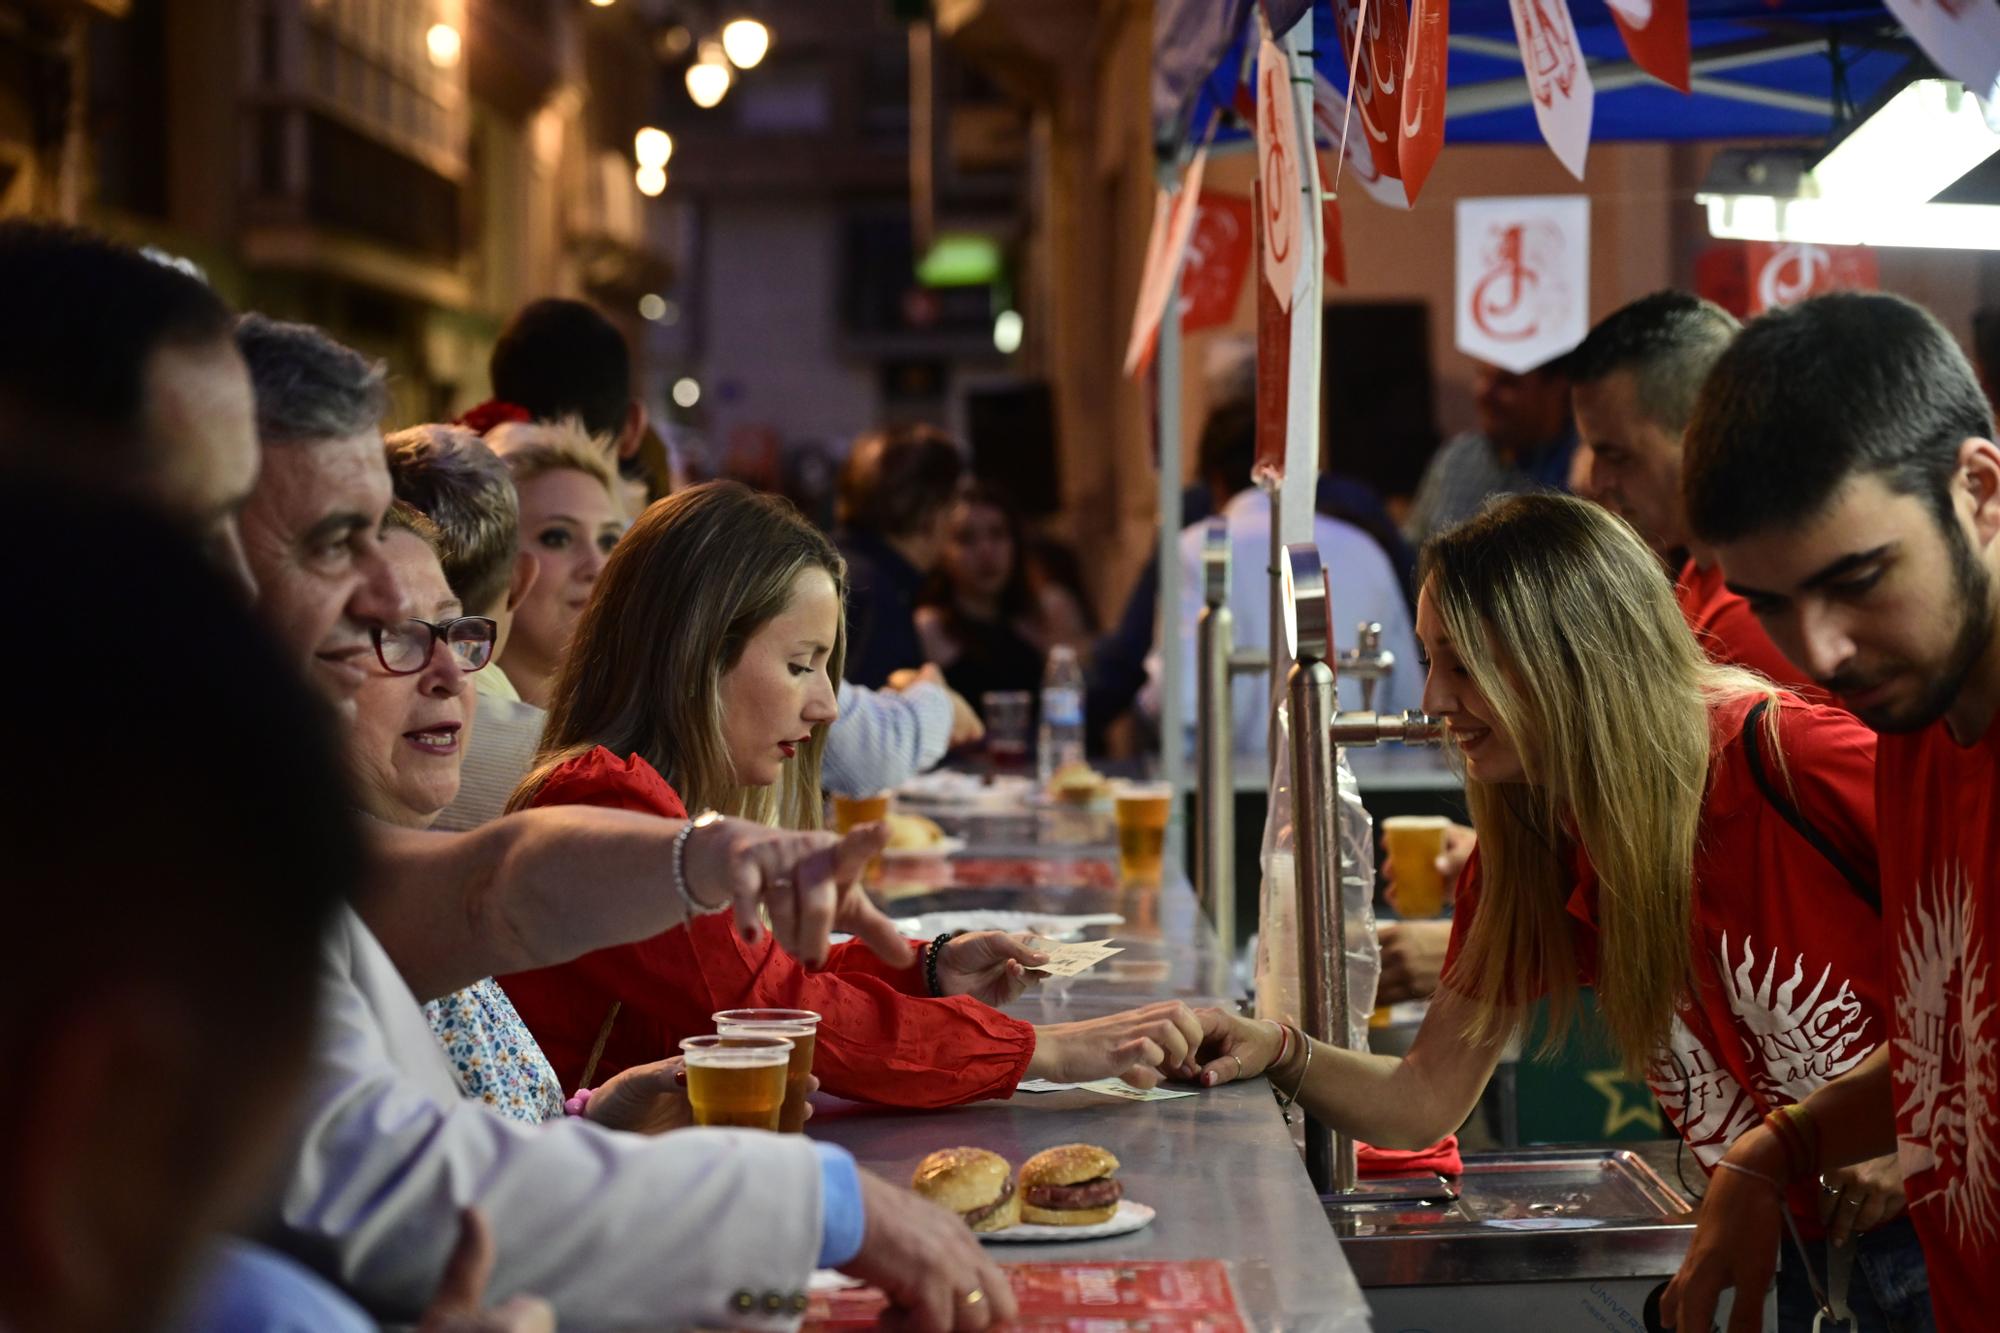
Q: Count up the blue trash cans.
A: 0